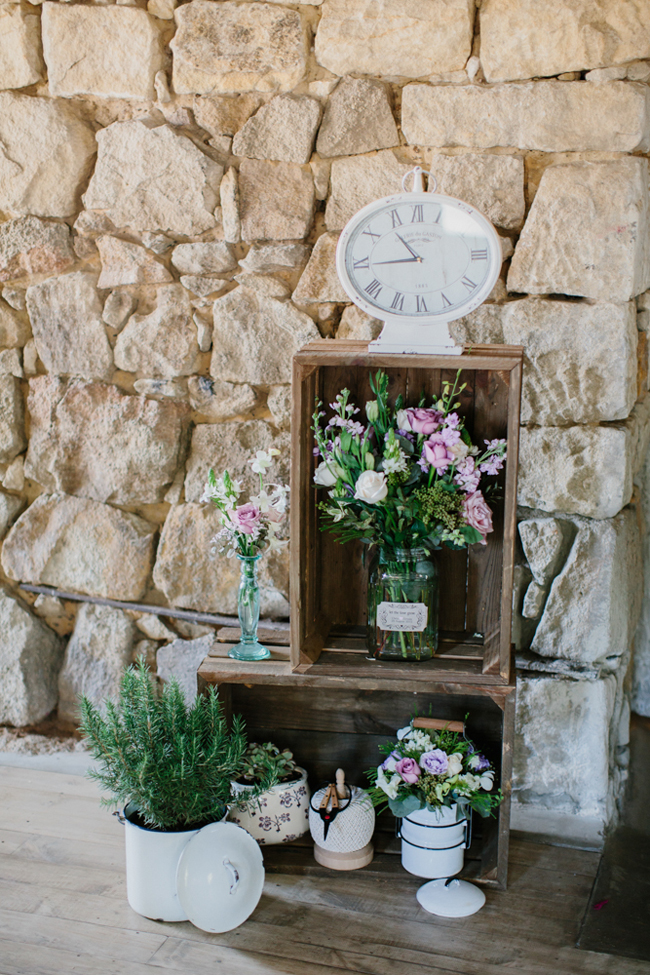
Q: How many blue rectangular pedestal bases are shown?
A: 0